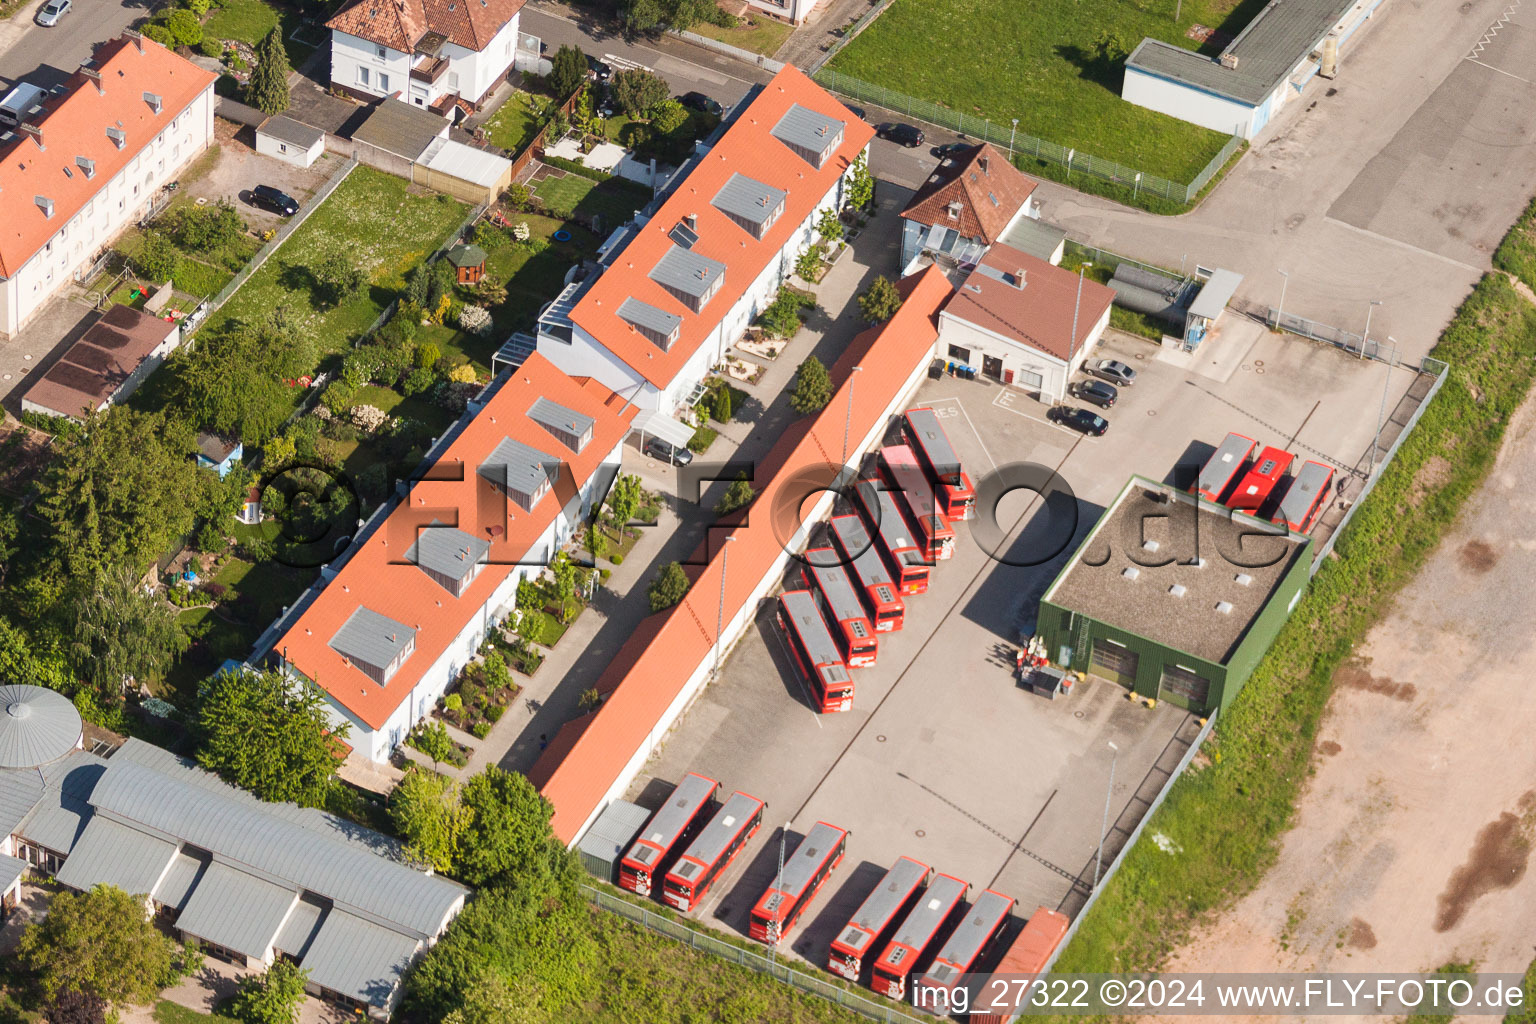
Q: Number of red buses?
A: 15